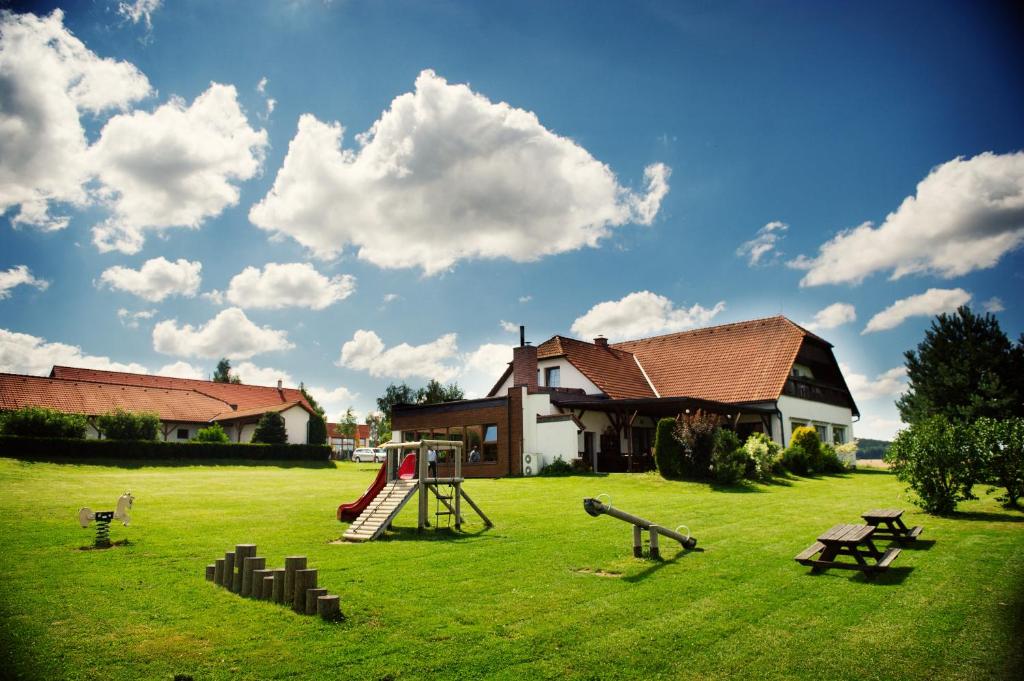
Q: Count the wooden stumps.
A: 12